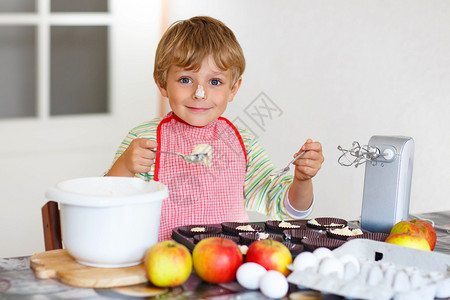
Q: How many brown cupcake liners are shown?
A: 11